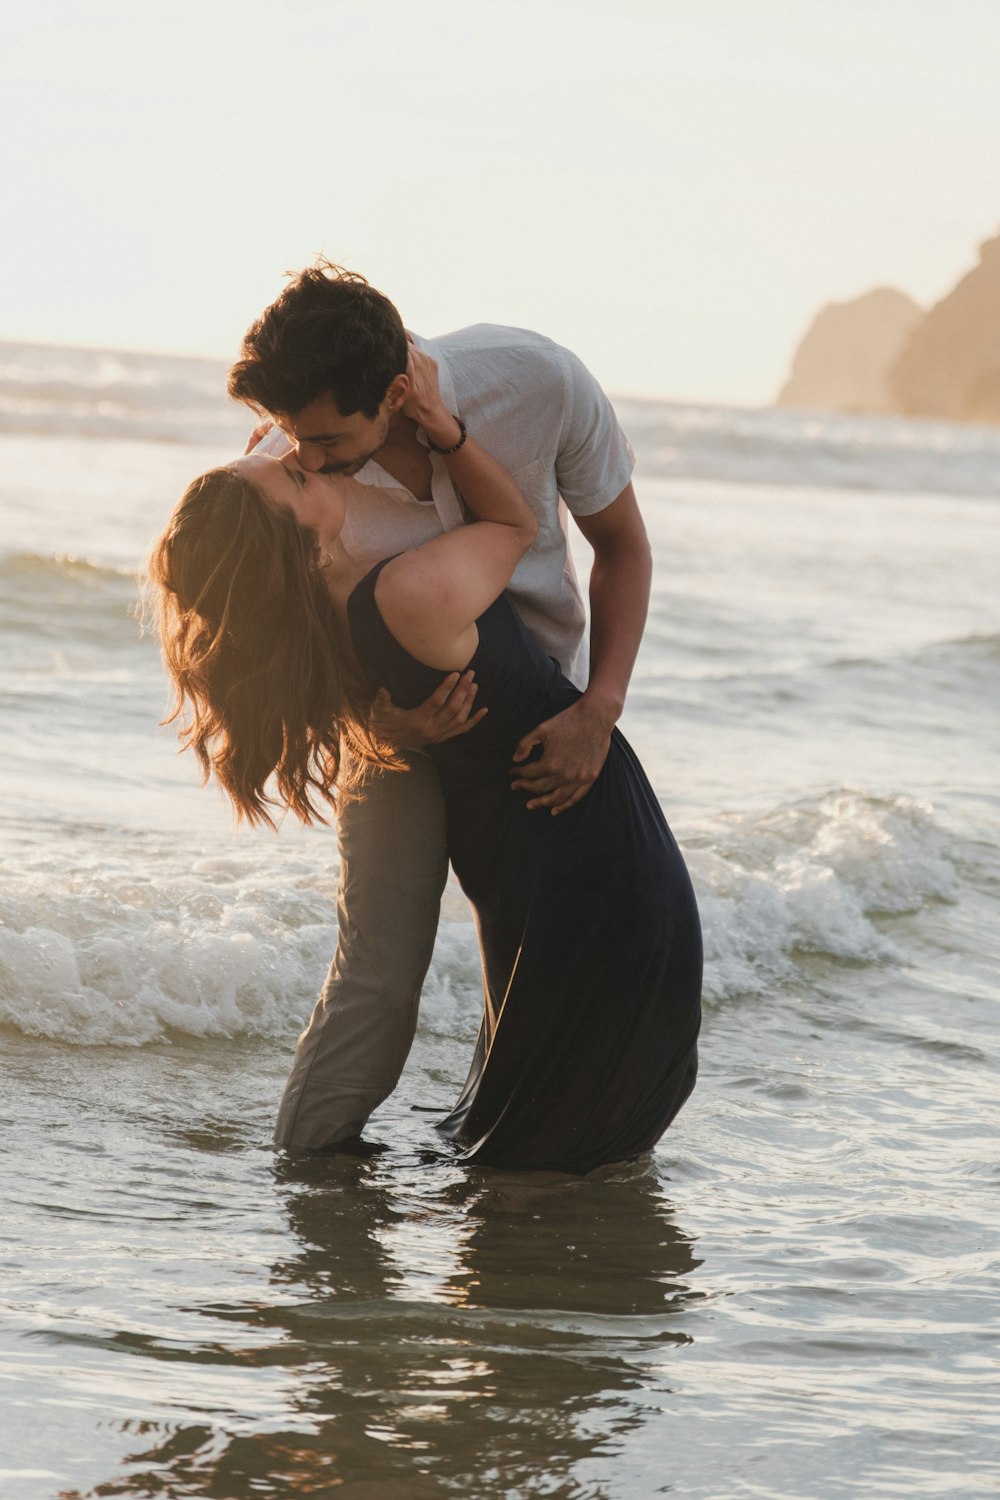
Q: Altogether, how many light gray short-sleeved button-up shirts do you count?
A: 1